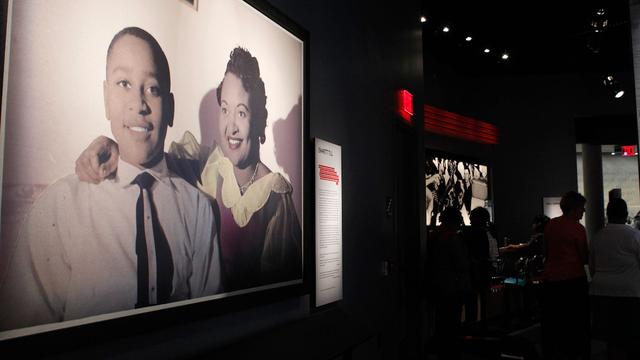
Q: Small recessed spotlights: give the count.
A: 5